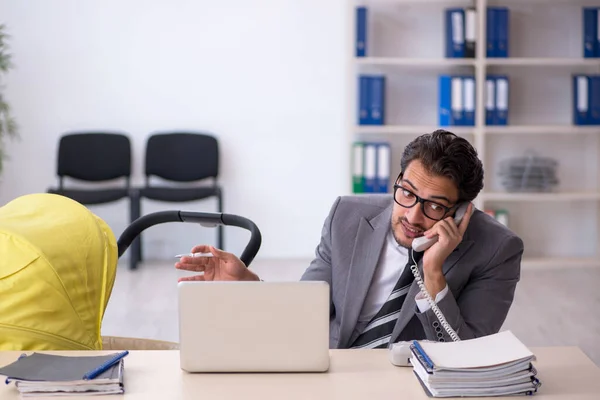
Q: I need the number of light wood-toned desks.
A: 1